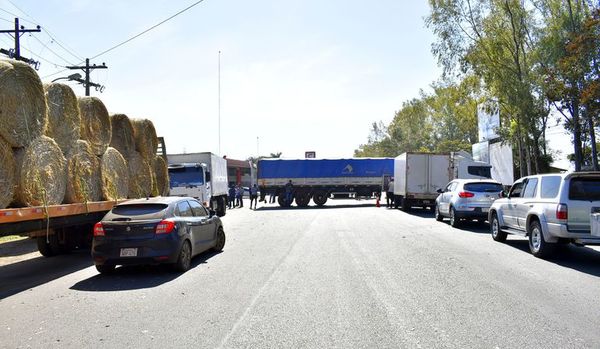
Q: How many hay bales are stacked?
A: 11